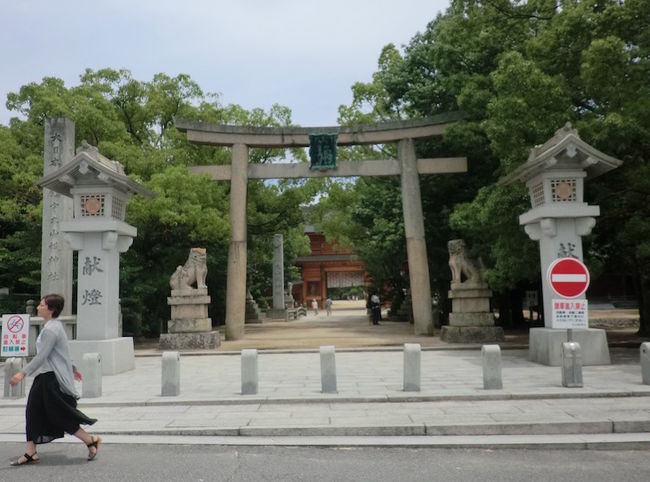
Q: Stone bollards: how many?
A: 9